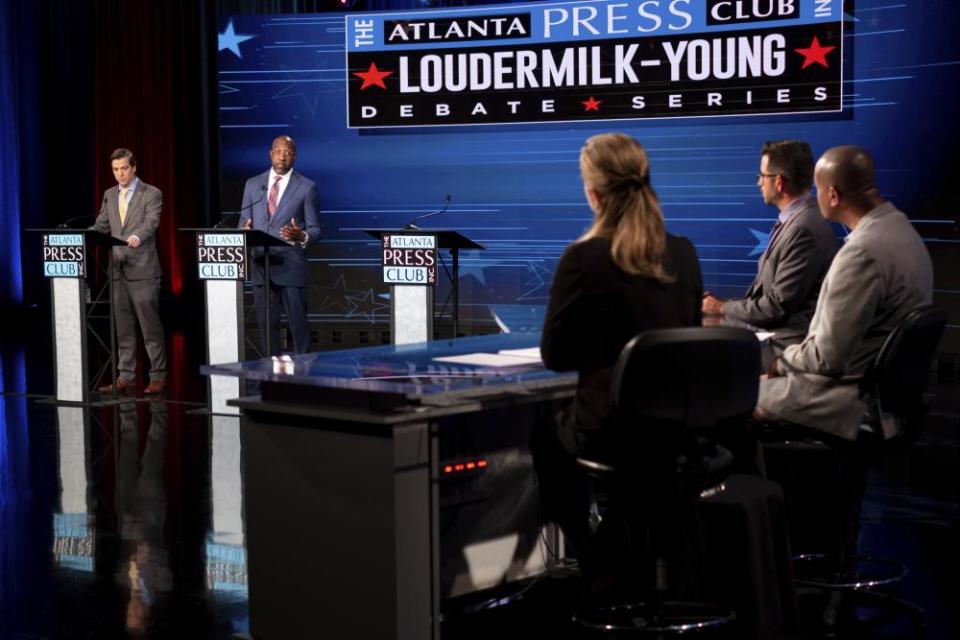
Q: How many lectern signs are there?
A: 3